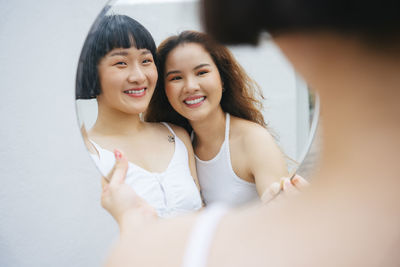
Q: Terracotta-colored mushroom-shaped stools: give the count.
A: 0